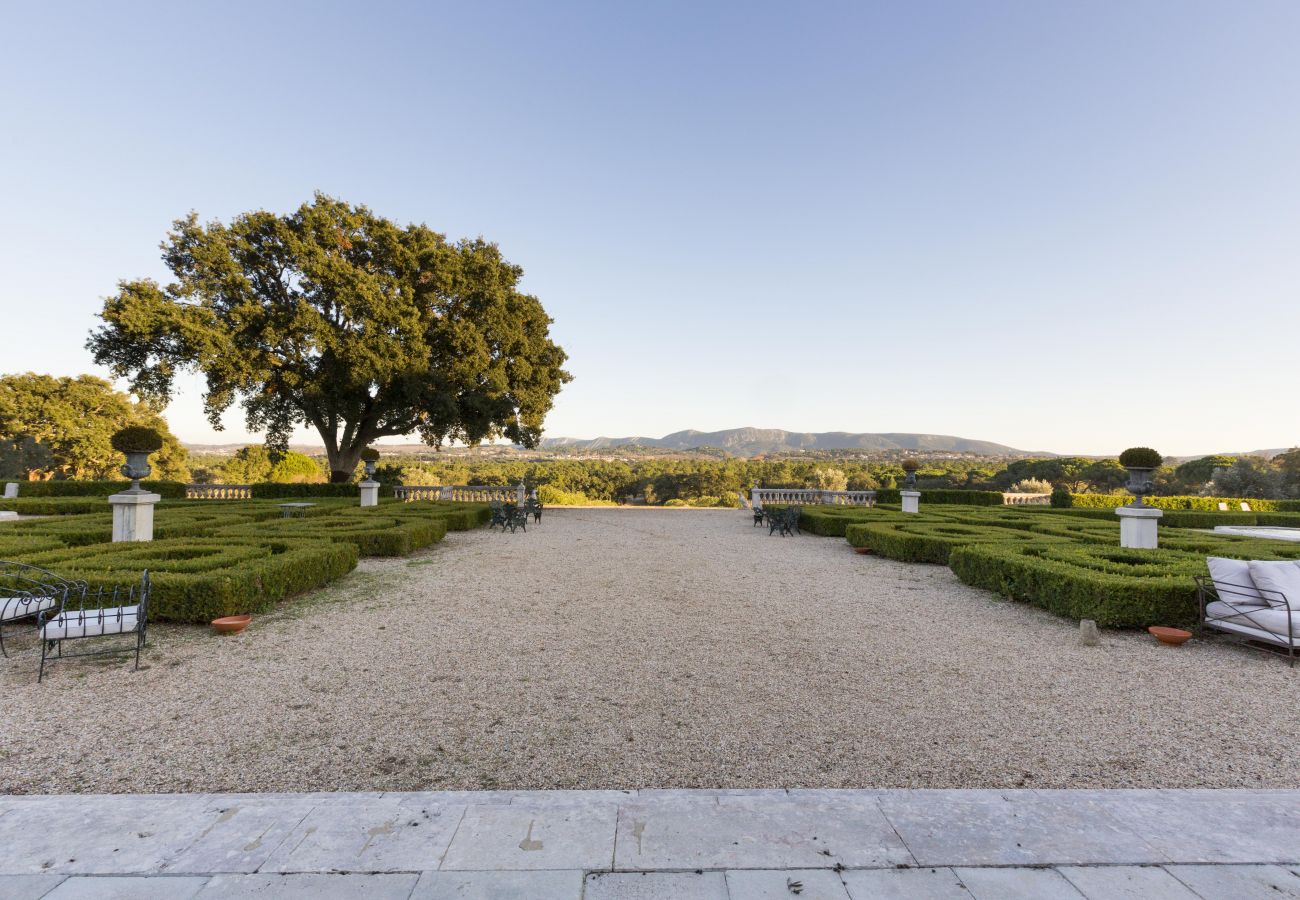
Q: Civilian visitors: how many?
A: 0